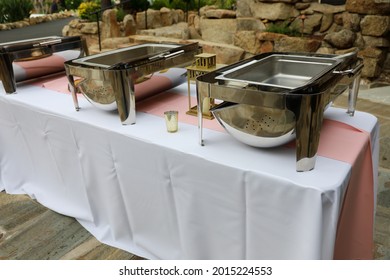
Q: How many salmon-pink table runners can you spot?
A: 1